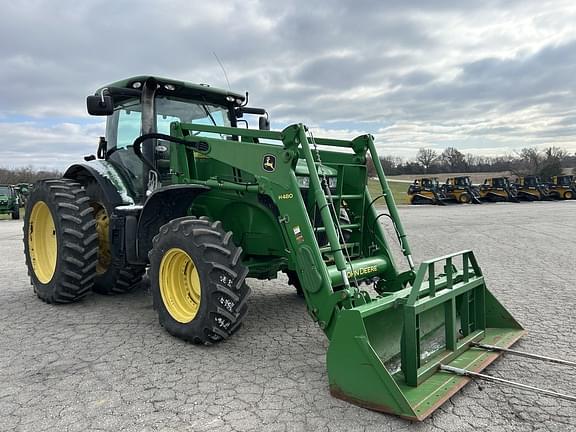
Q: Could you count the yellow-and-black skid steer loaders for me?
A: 5